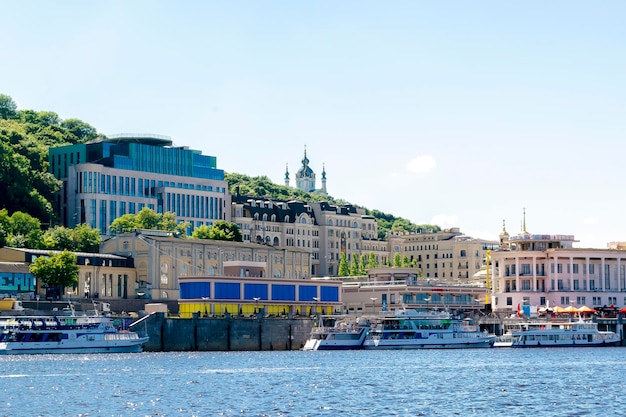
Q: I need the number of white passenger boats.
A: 4